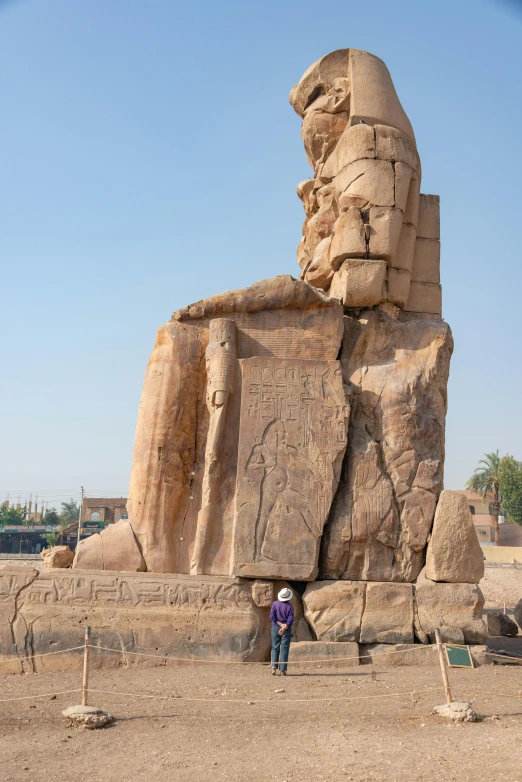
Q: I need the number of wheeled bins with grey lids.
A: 0